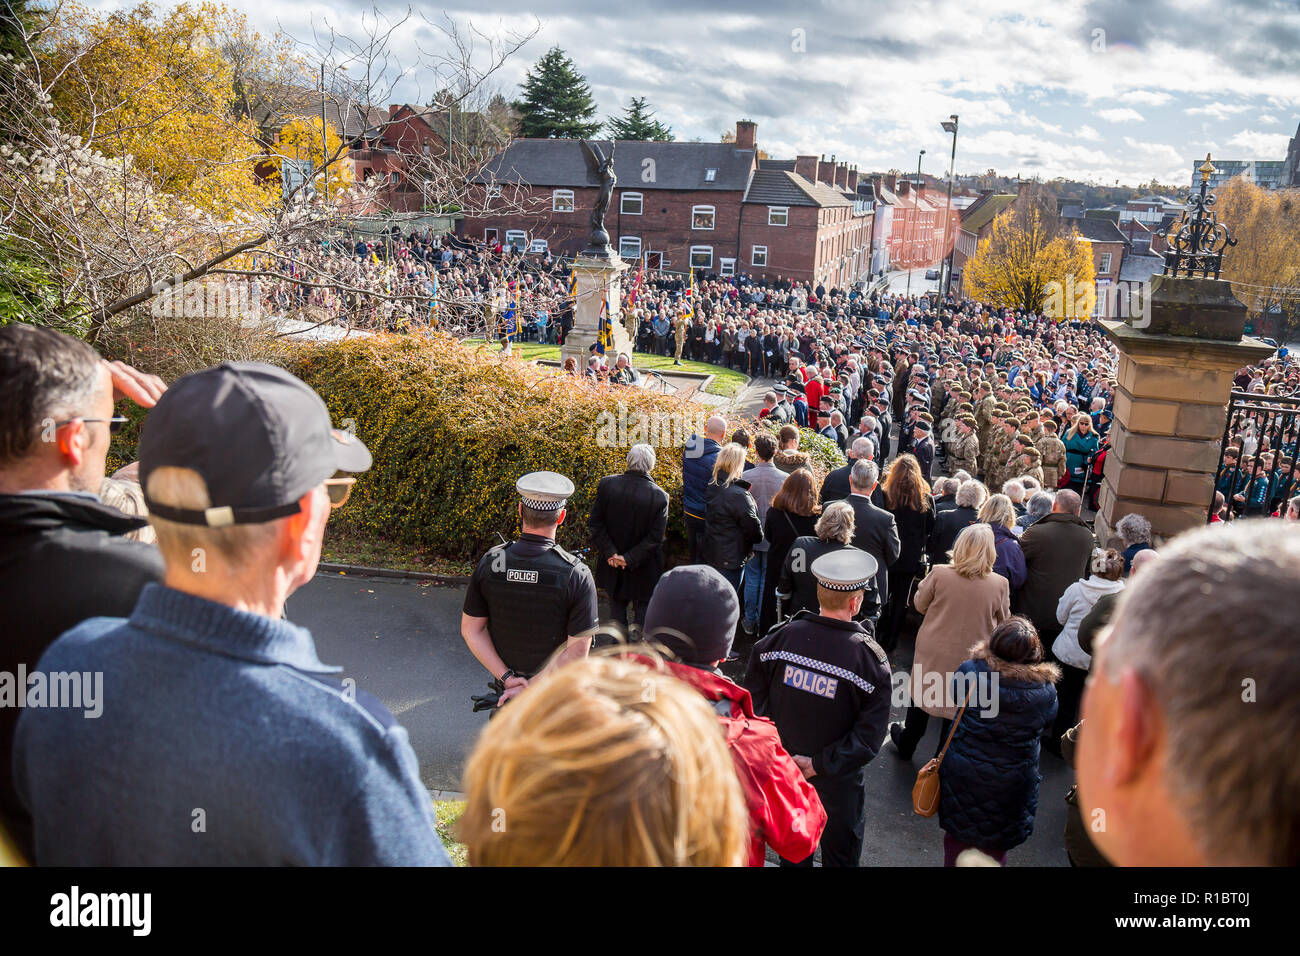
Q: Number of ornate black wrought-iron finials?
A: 1